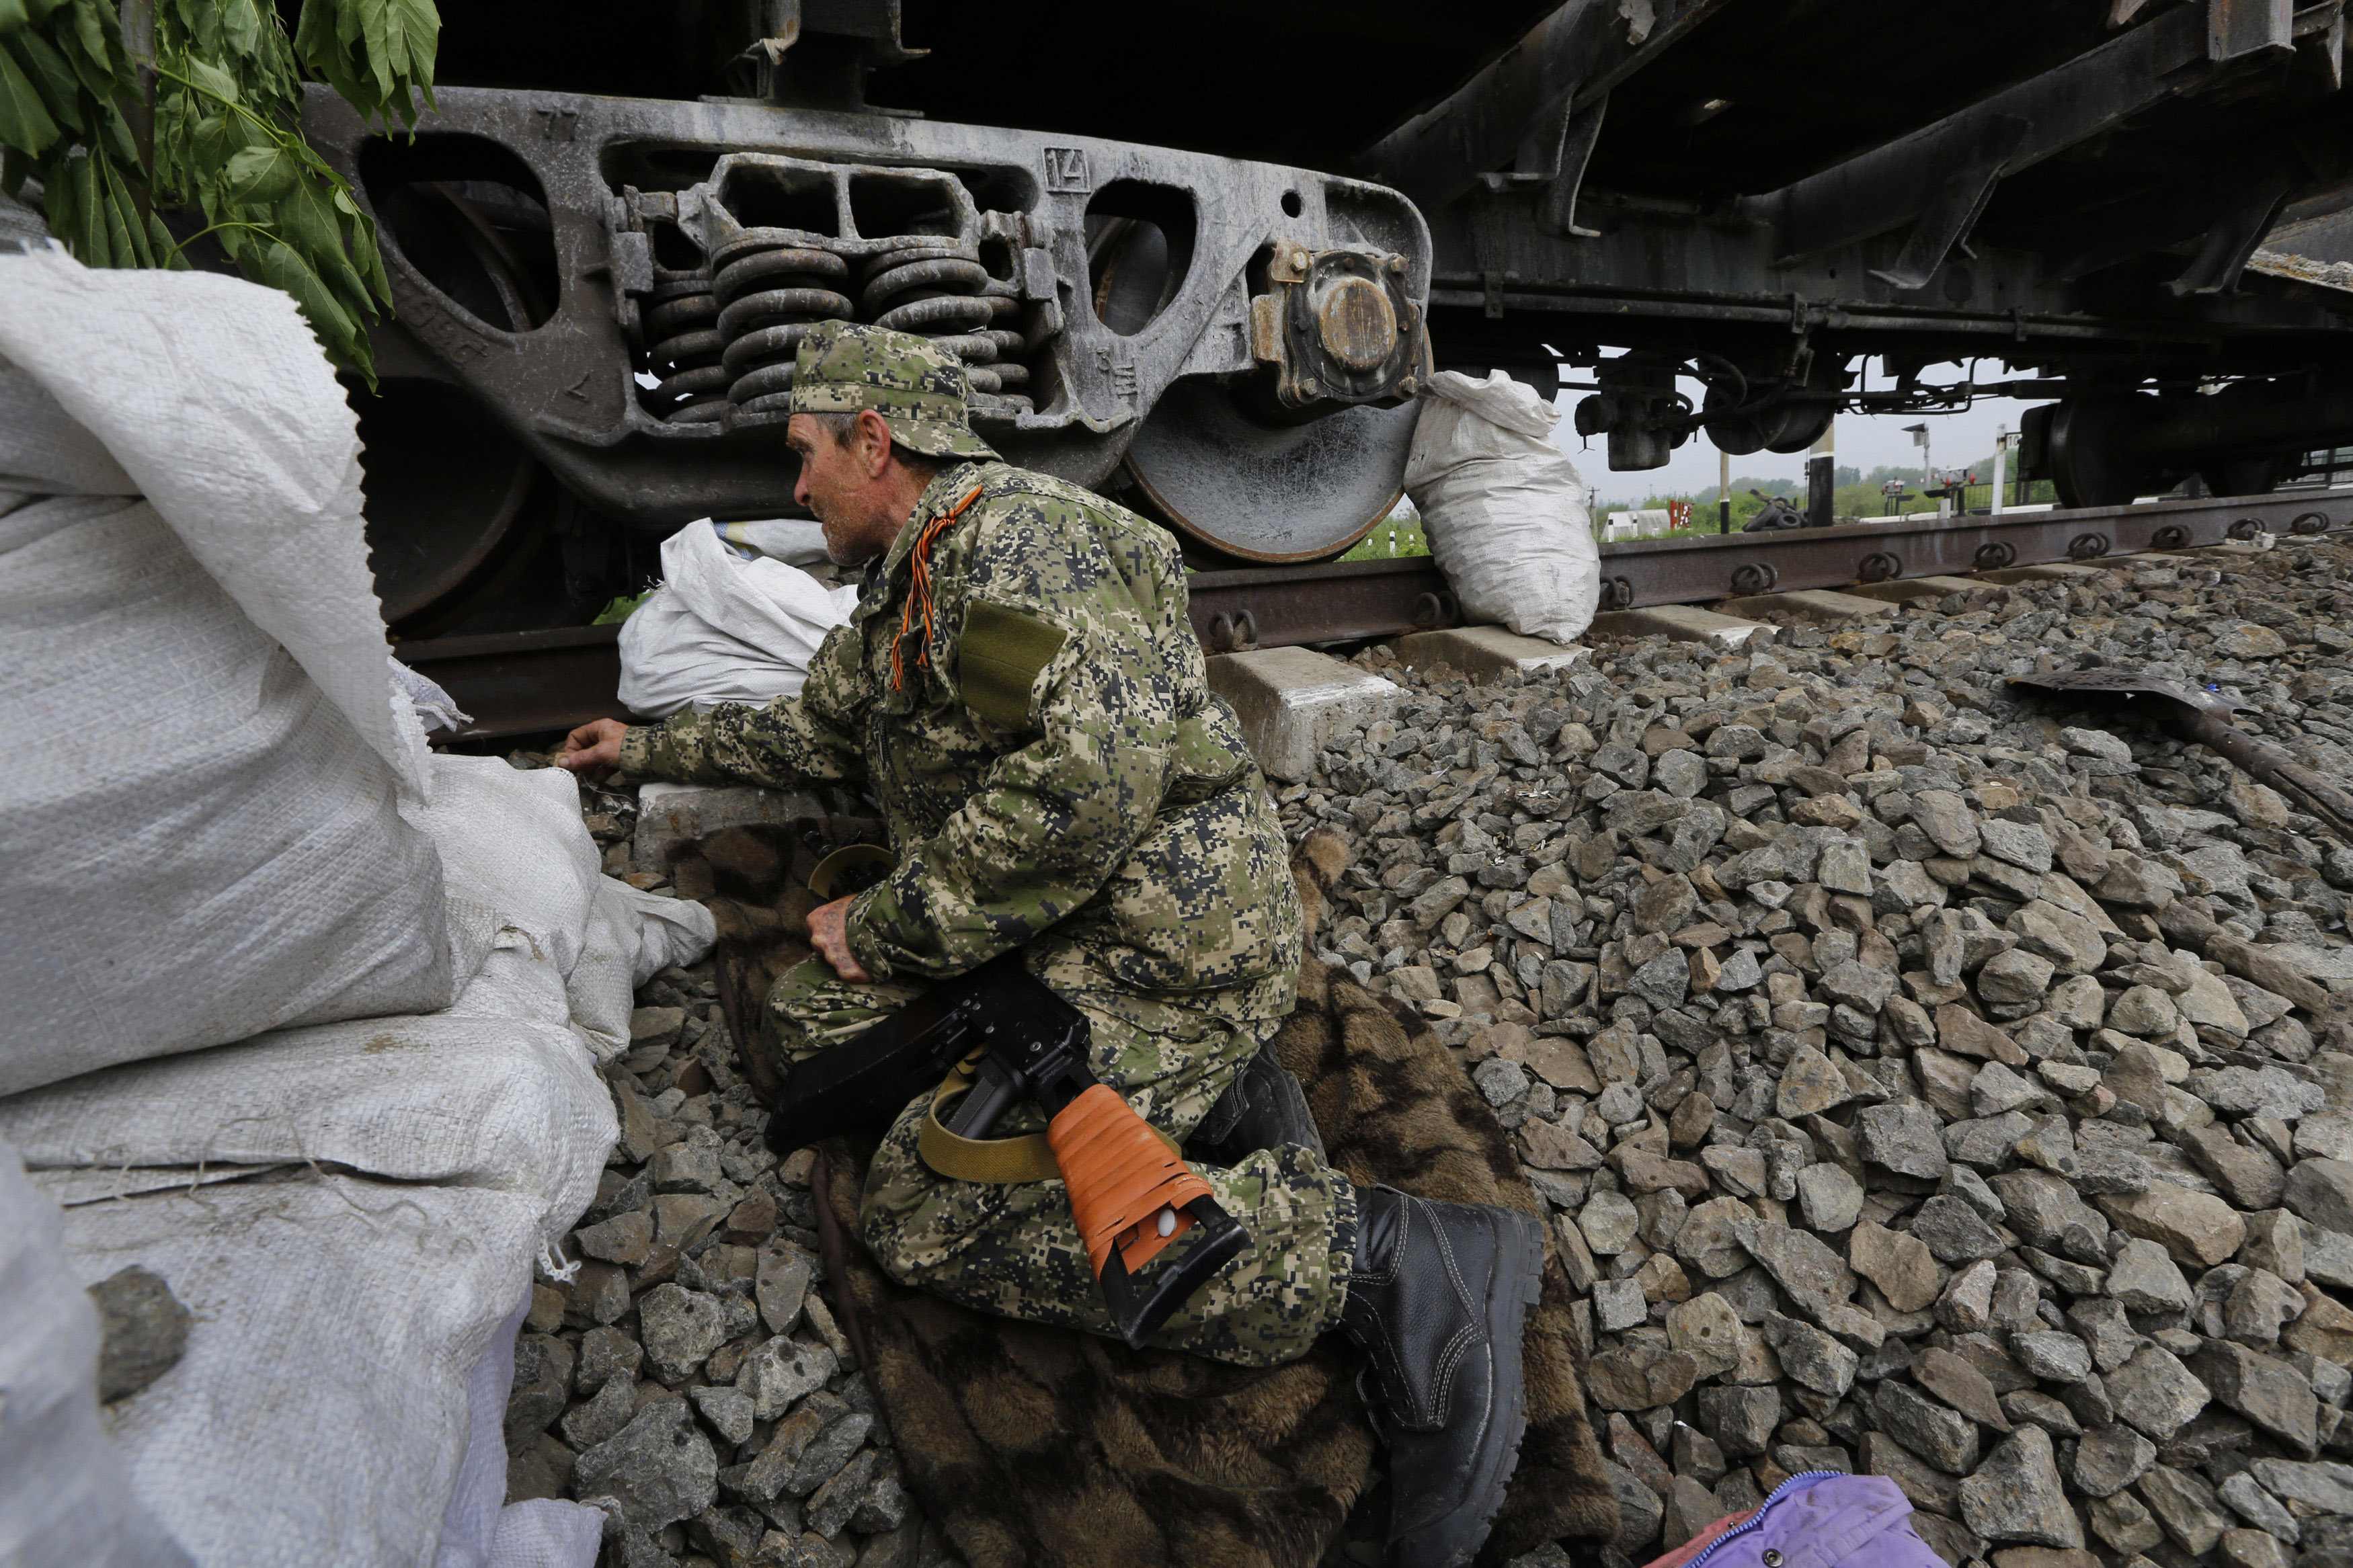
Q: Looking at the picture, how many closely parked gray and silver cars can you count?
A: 0